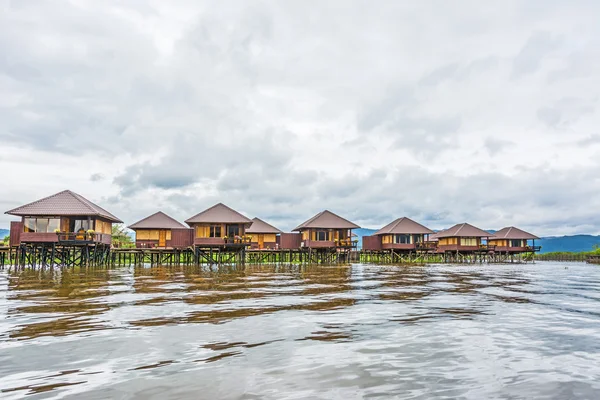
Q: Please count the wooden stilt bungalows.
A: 8